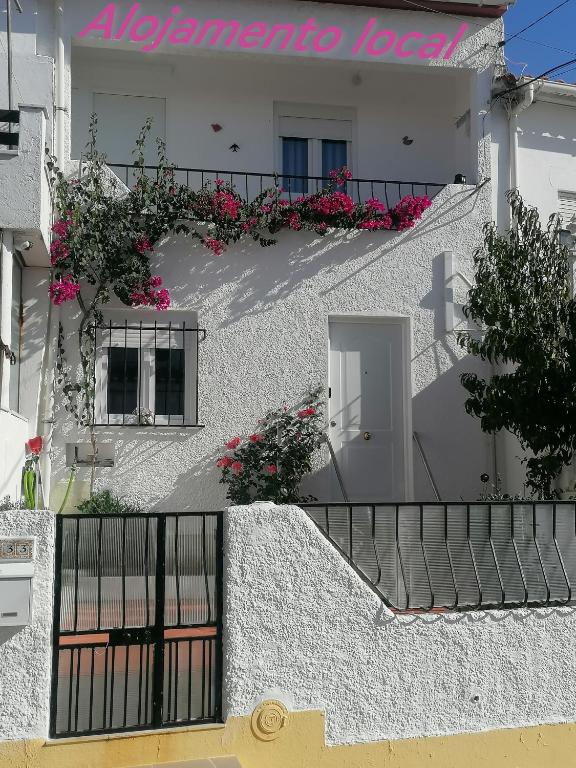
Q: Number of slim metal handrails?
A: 2